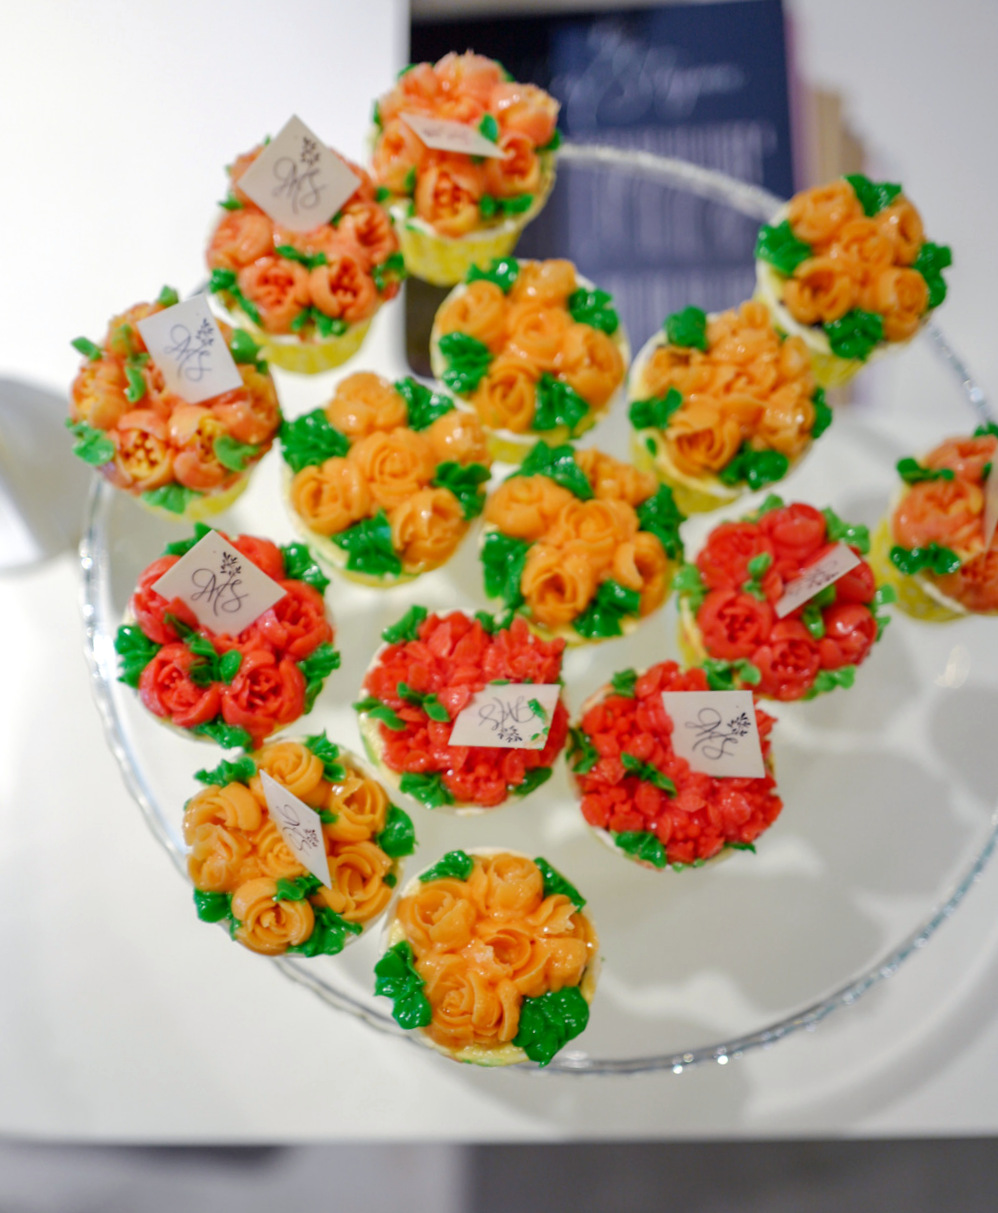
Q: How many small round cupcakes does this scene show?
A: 15